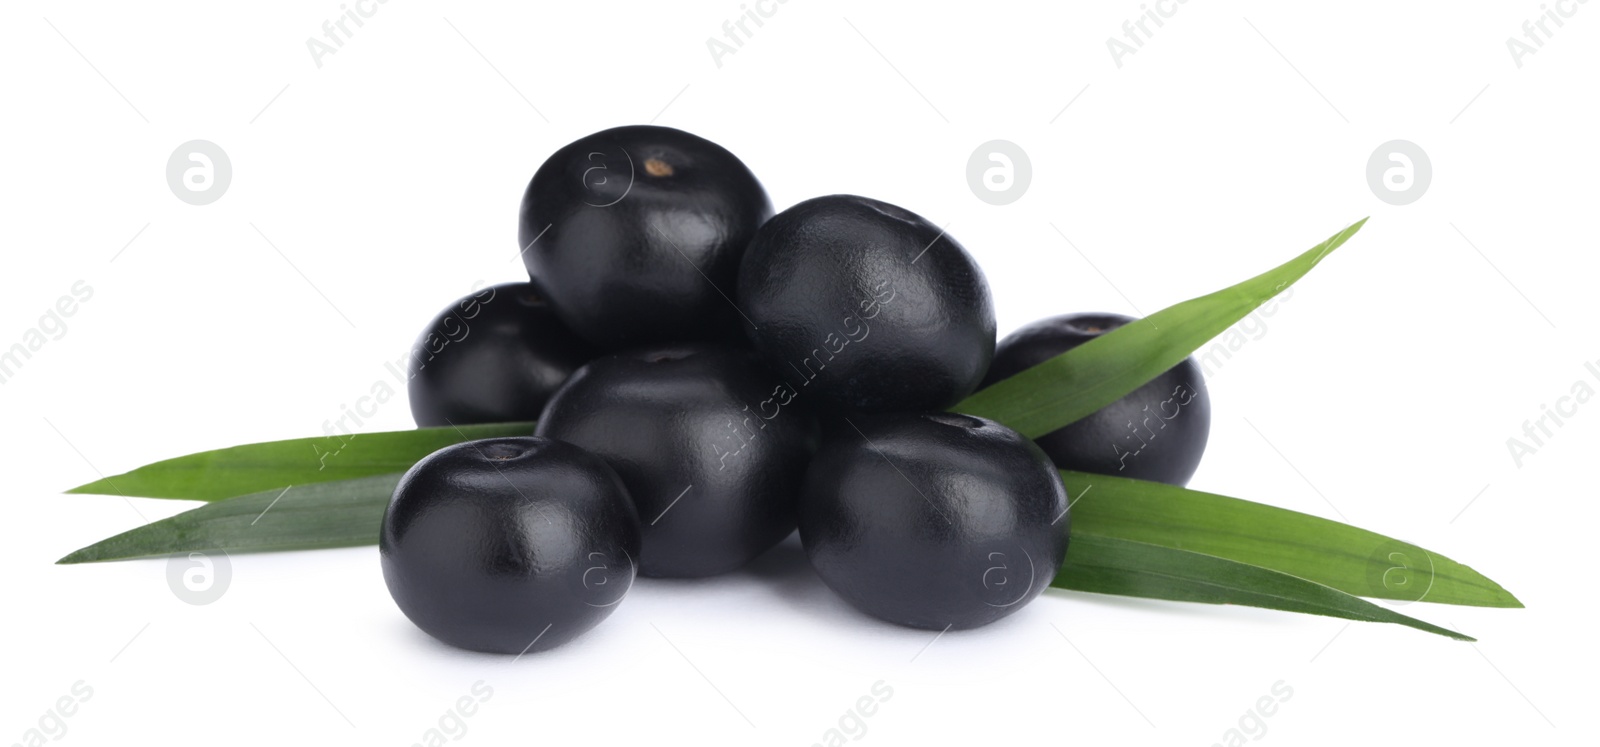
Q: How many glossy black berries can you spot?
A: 7